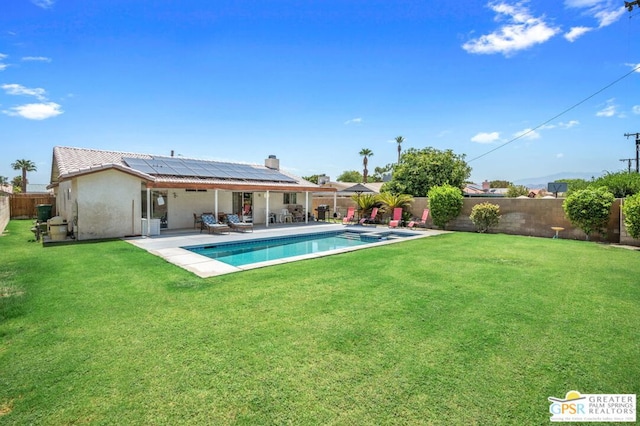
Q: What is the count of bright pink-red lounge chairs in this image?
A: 4